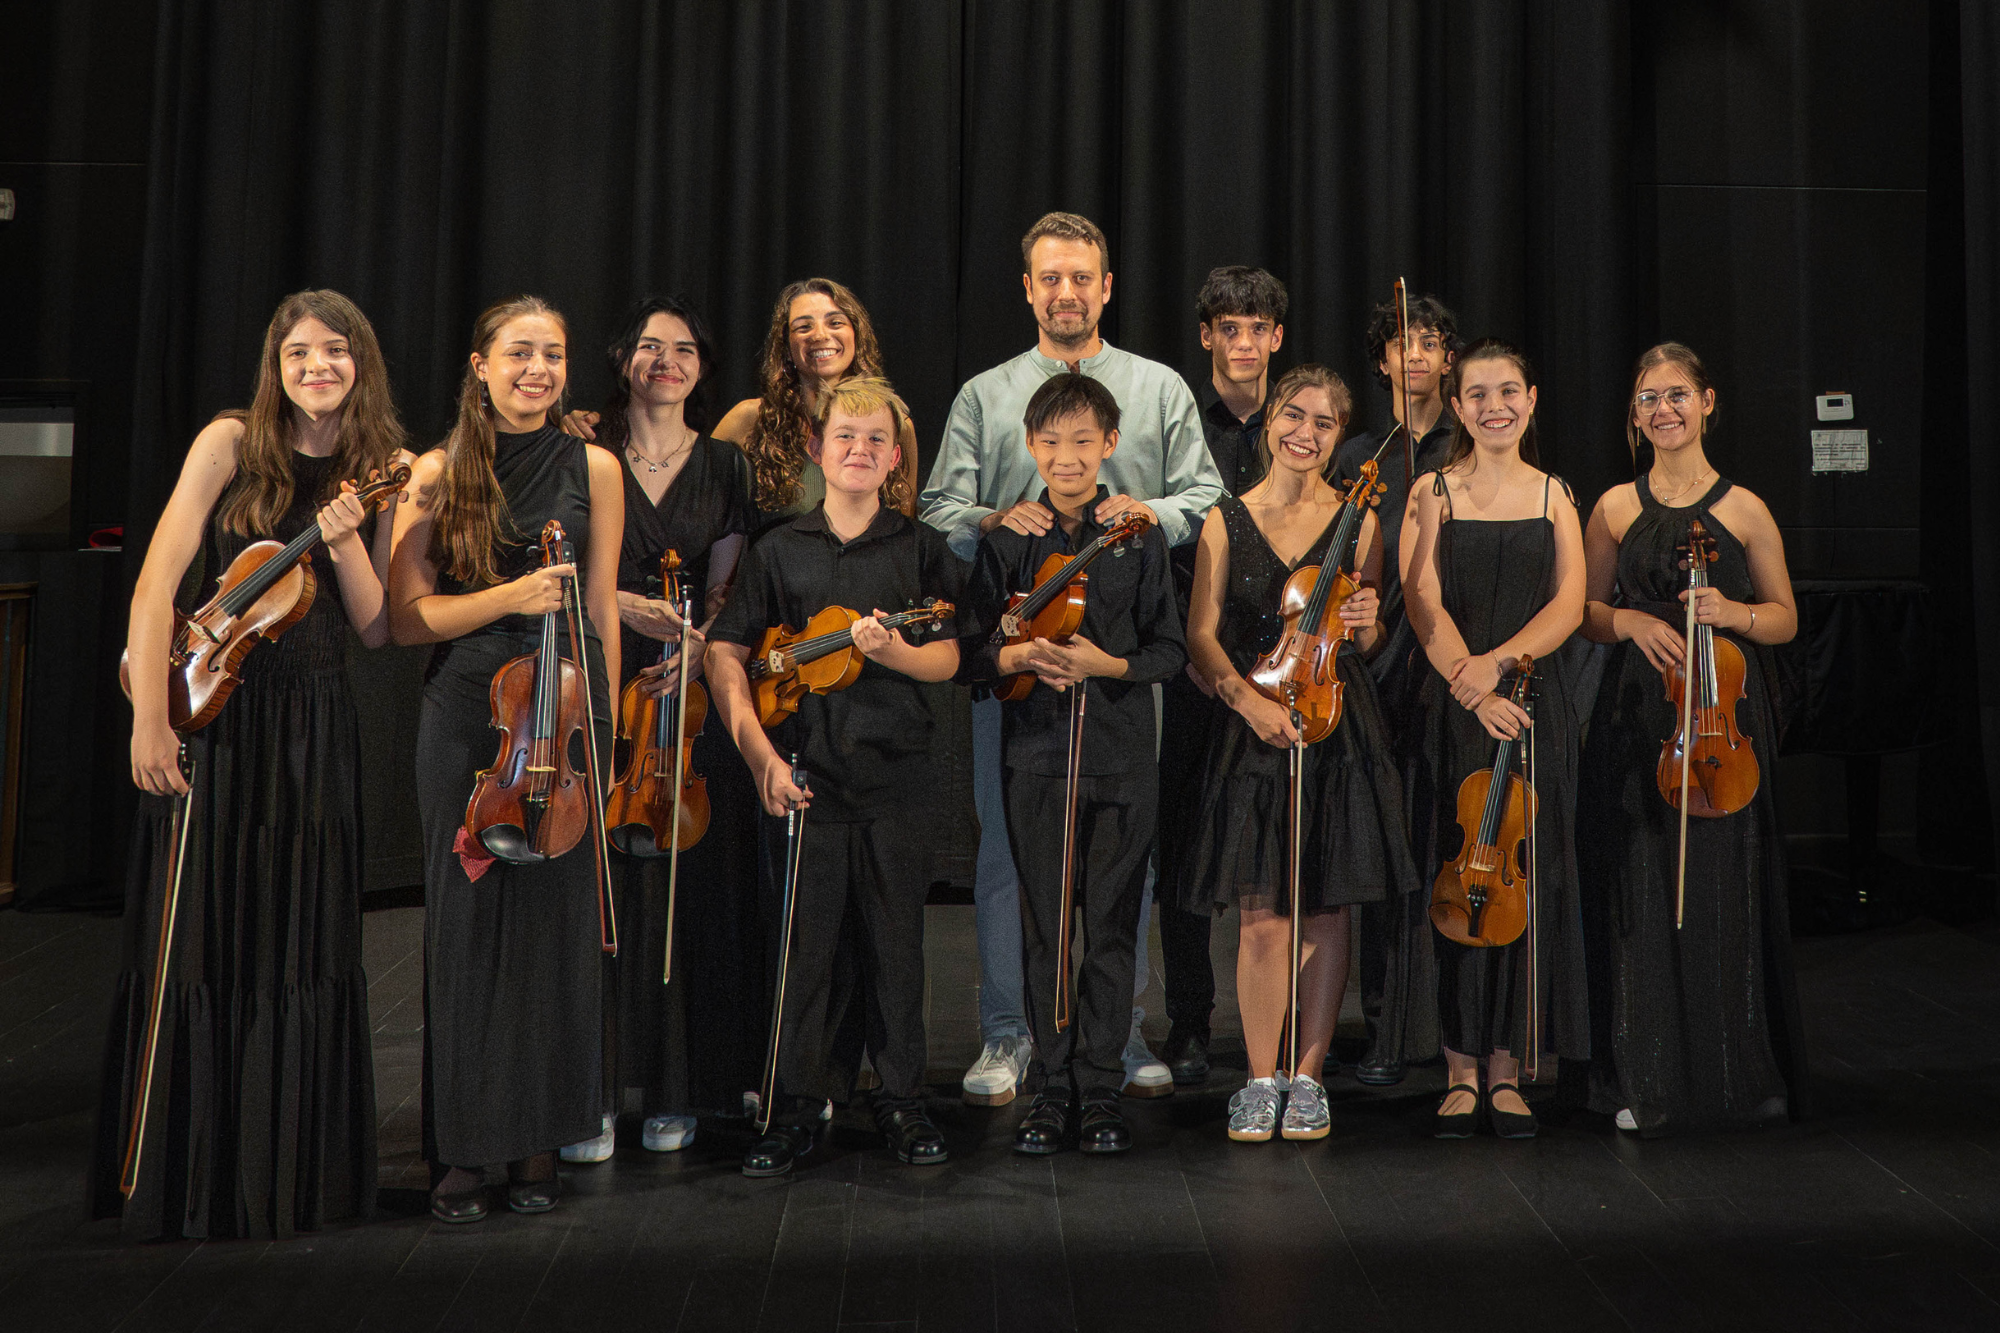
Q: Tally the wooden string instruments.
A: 8